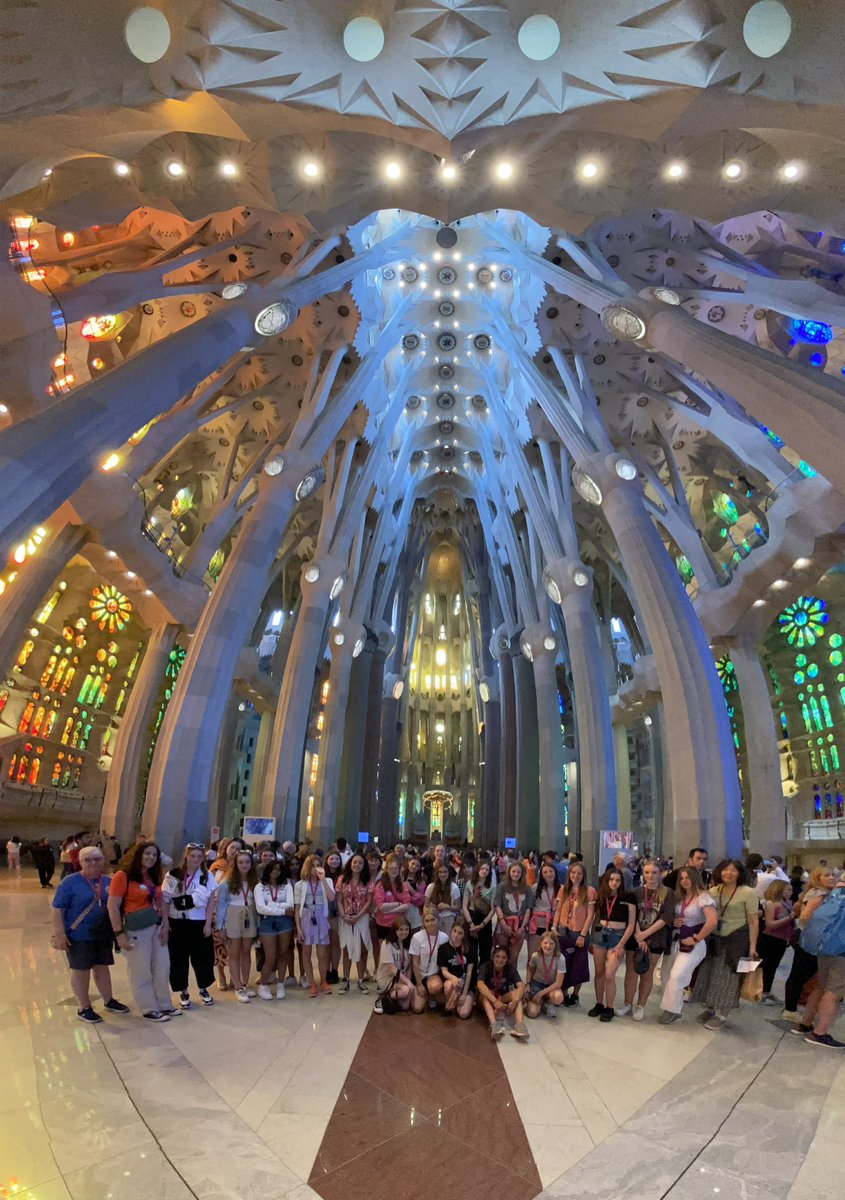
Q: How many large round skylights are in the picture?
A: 4